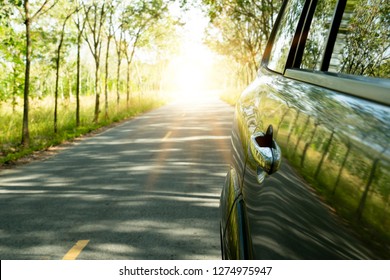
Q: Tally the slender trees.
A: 7